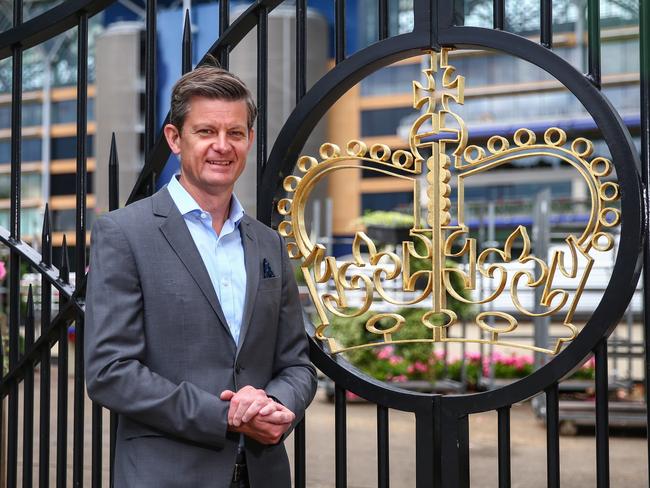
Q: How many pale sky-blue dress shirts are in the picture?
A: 1